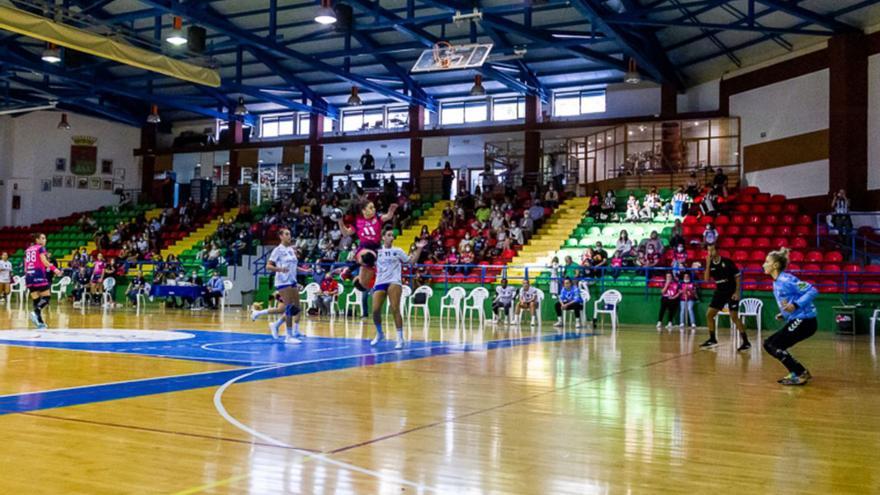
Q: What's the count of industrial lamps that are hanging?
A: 9